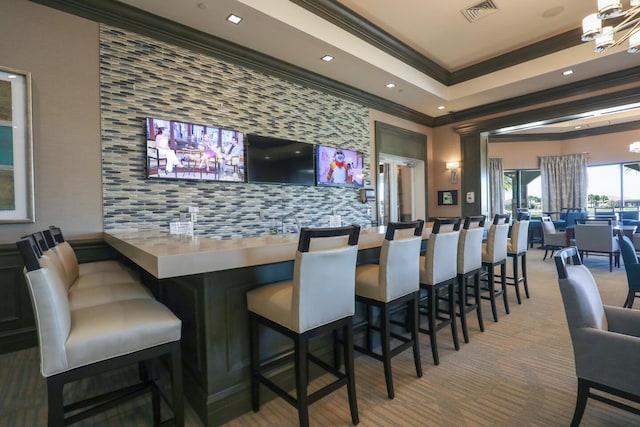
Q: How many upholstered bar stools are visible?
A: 10